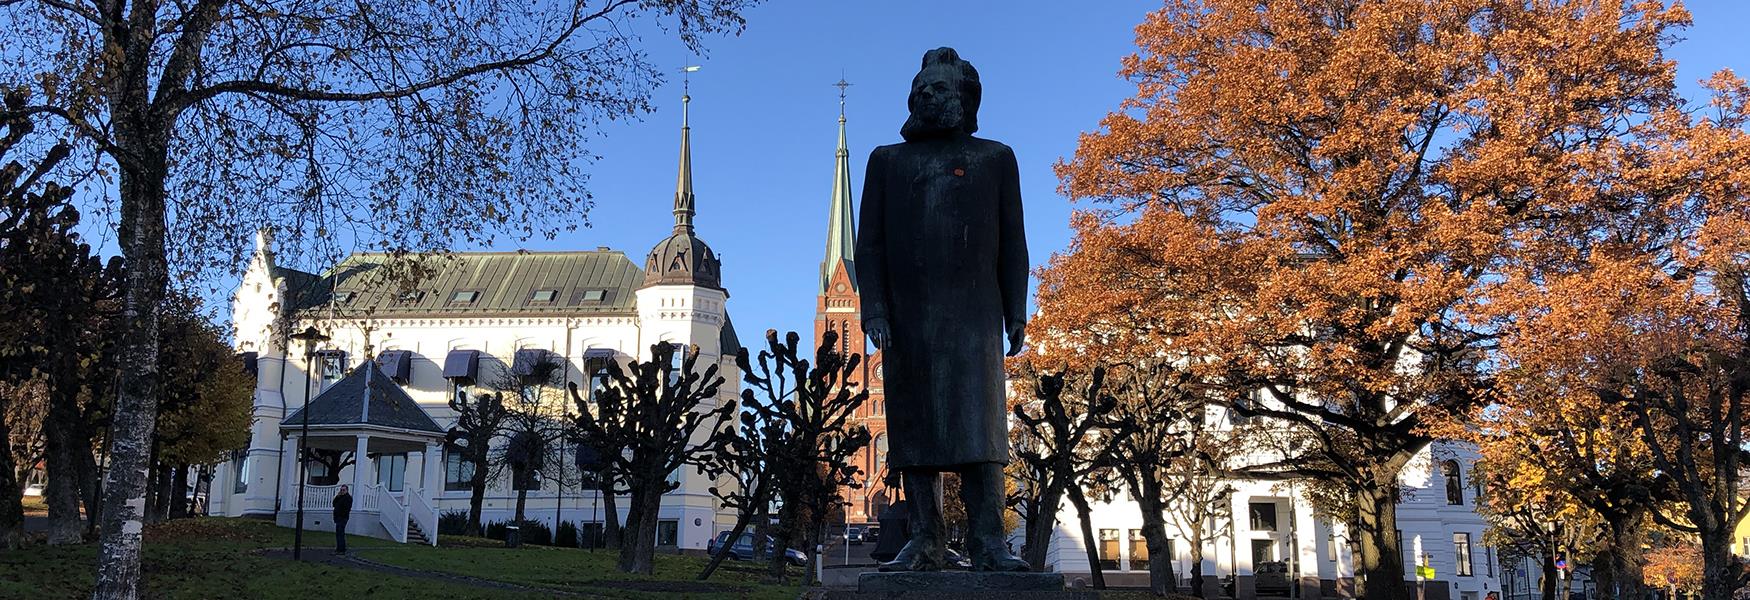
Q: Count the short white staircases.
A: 1